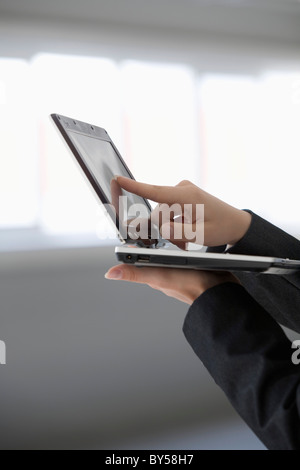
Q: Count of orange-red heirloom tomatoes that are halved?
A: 0